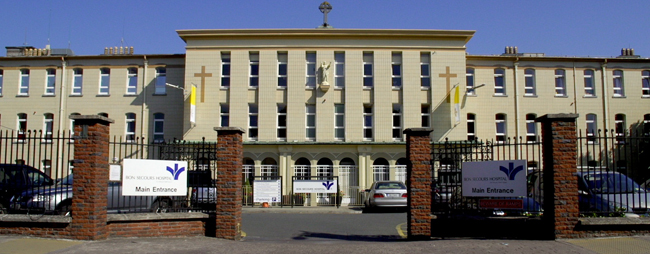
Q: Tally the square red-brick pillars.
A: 4